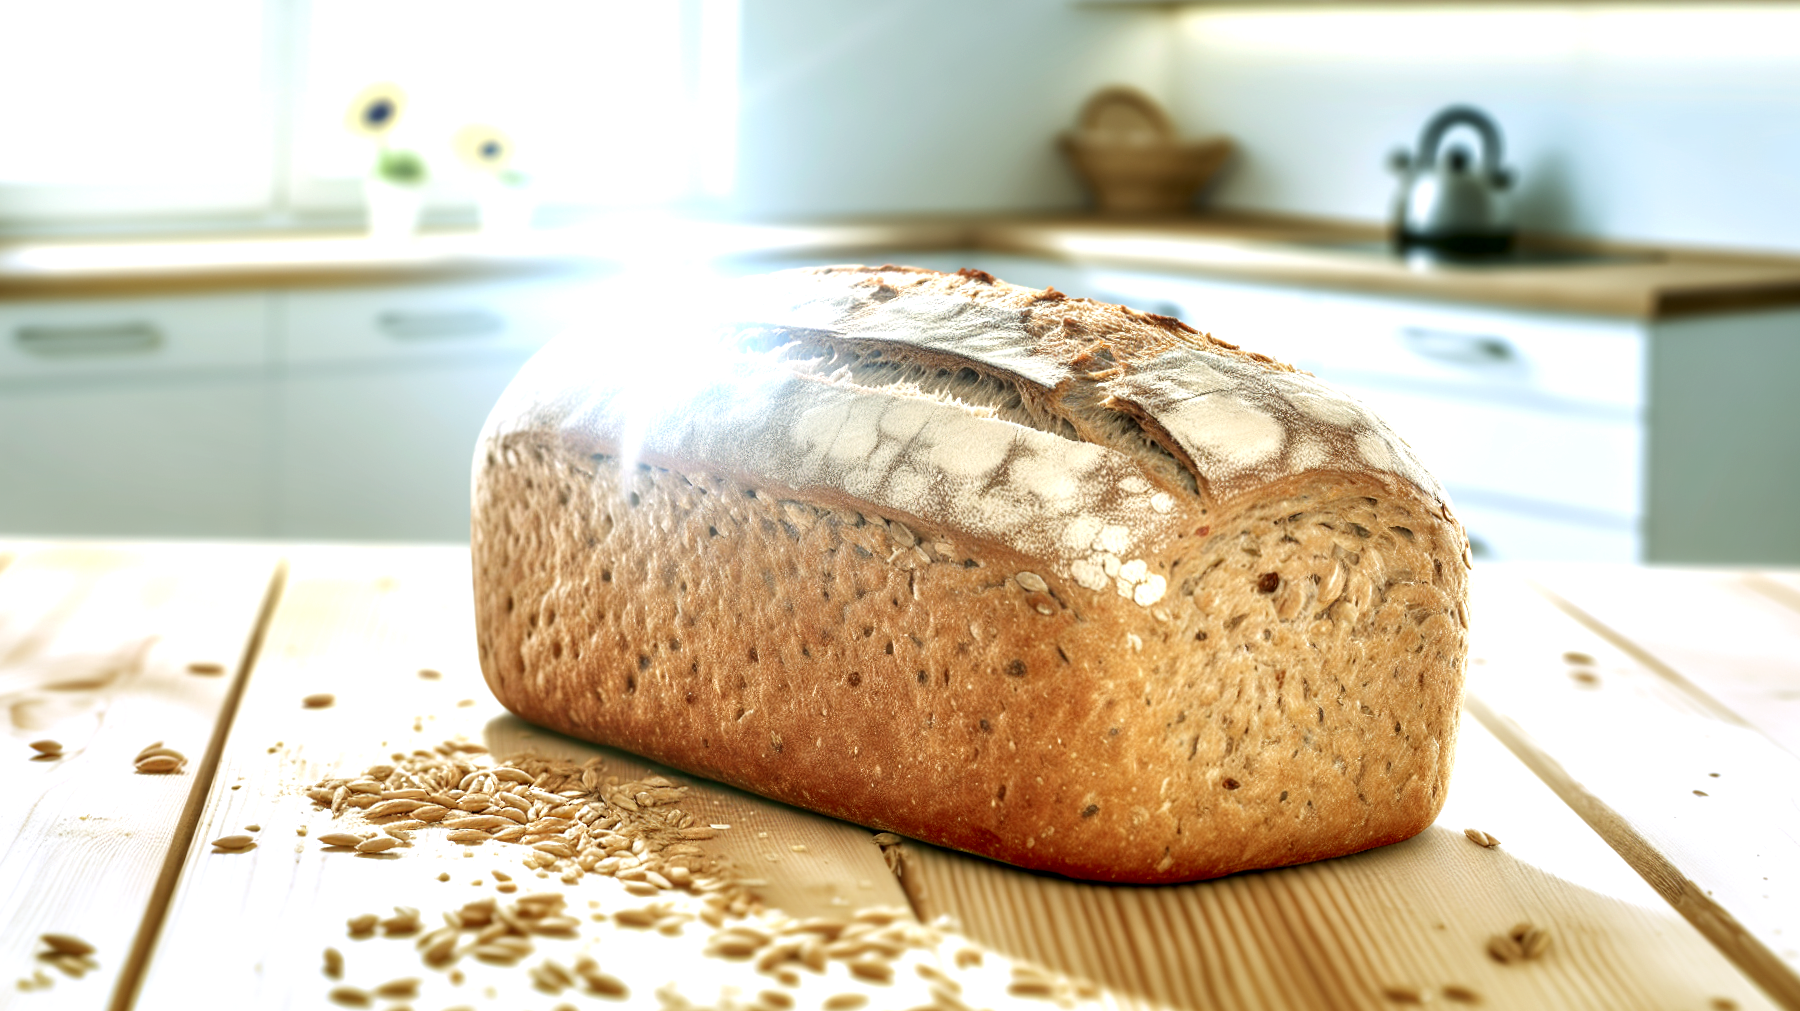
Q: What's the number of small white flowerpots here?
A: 2